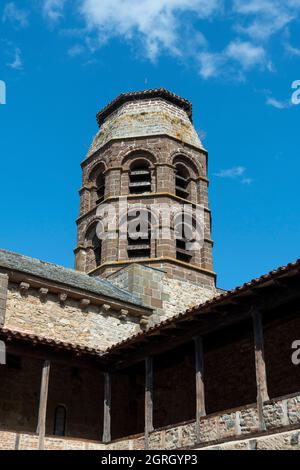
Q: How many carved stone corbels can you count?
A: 7